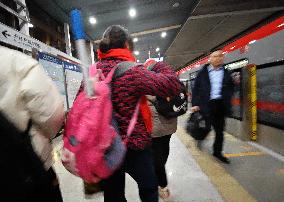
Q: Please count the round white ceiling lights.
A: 6